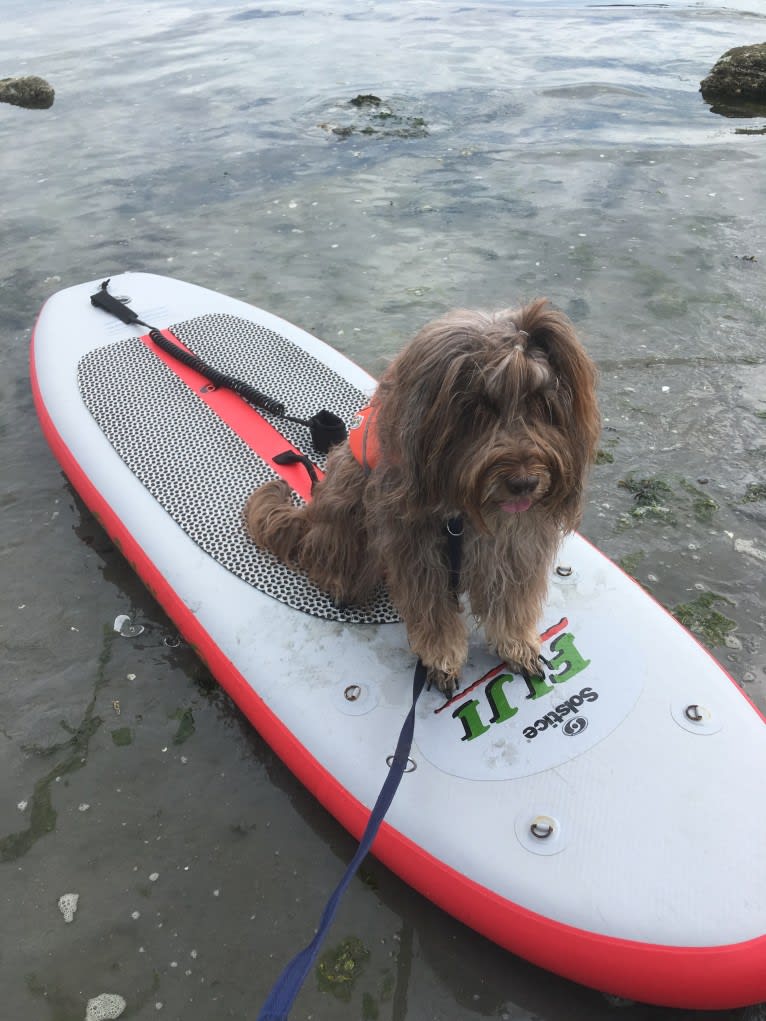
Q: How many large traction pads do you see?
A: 2